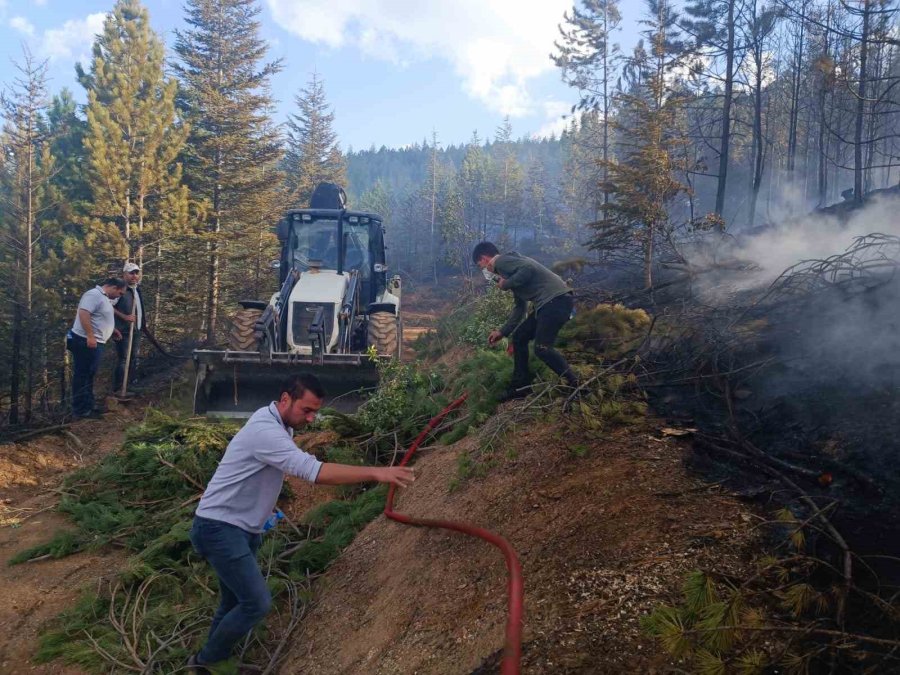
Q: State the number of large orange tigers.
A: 0